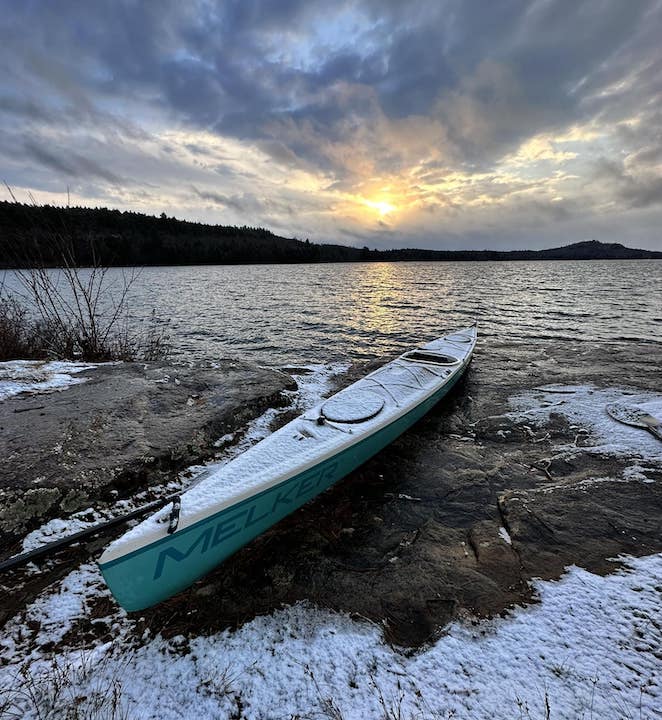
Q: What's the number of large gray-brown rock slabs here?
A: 2